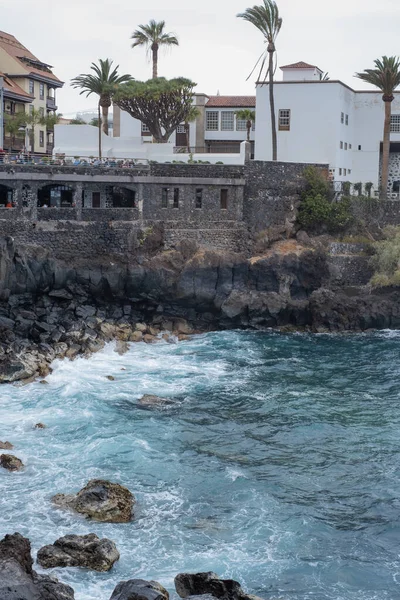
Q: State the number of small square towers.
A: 1